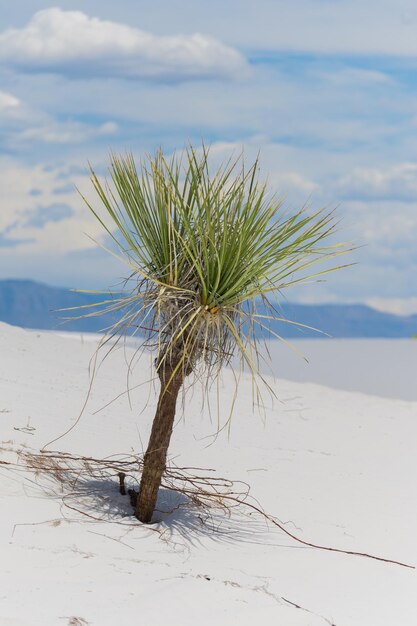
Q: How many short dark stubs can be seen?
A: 2